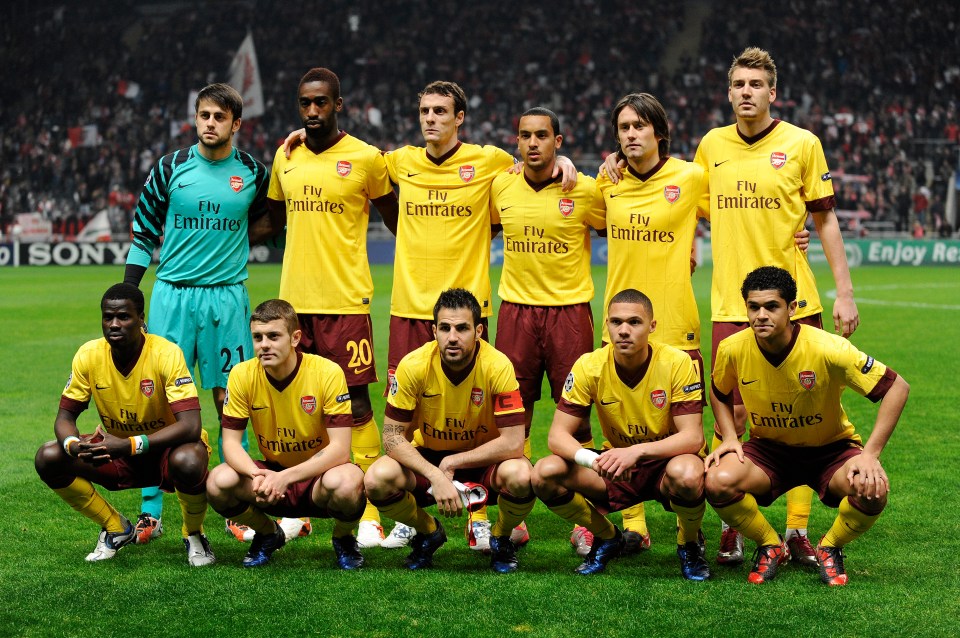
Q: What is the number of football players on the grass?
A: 11